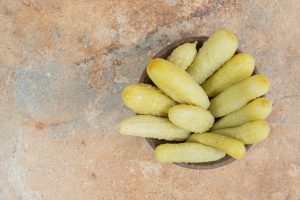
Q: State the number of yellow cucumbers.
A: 12